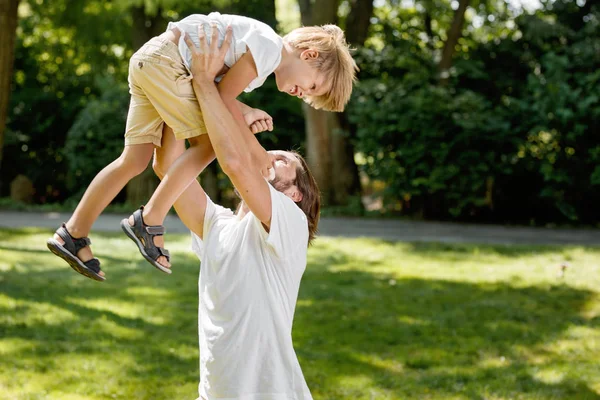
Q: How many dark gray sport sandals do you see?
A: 2